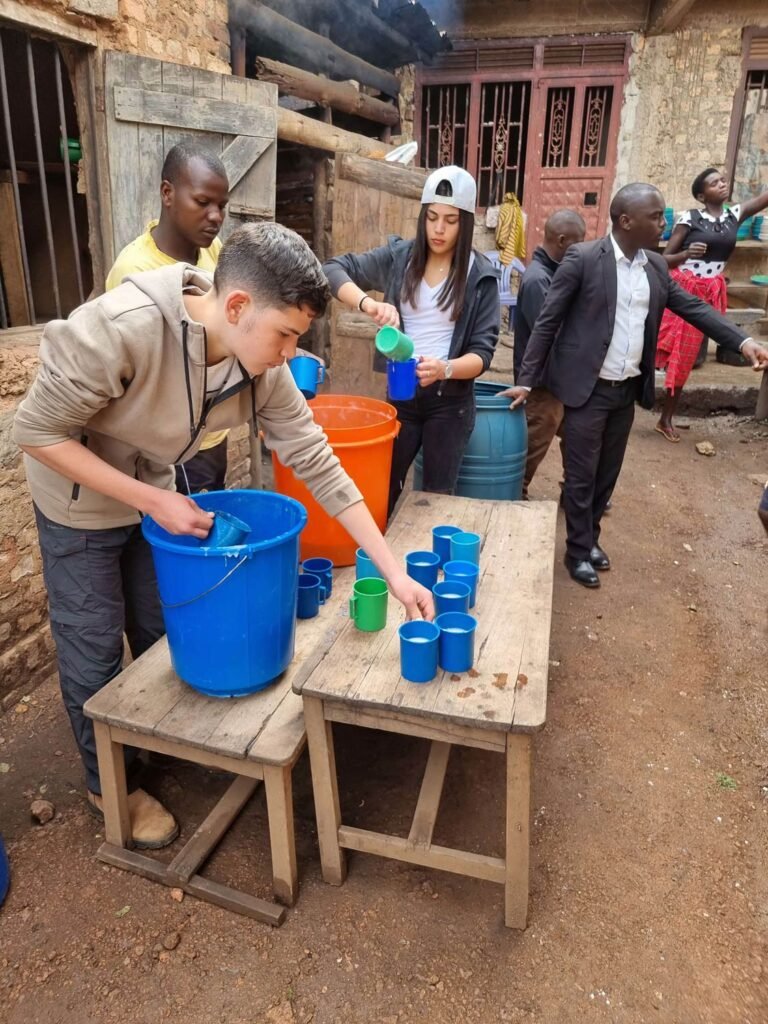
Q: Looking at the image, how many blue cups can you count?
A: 13